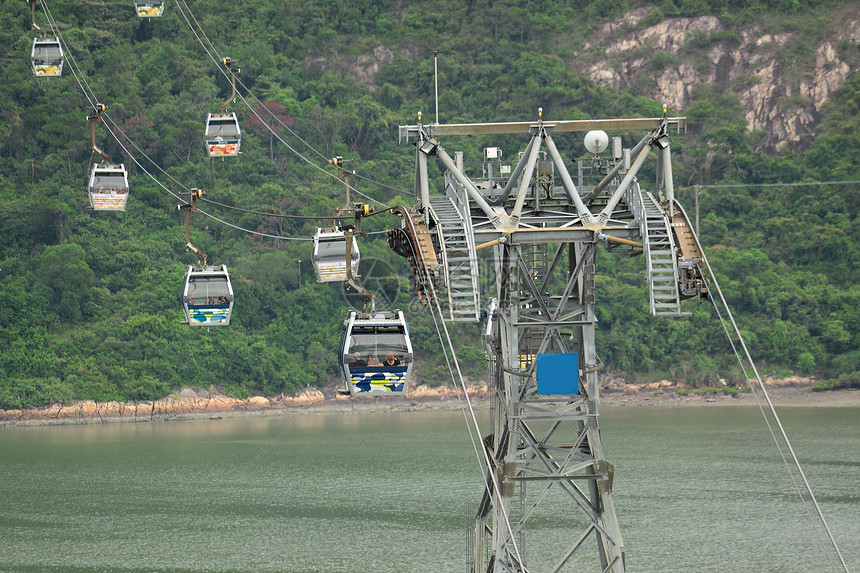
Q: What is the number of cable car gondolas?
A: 7